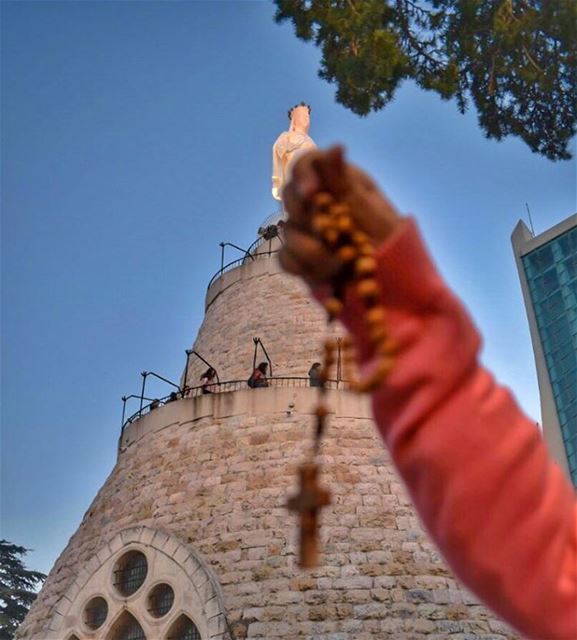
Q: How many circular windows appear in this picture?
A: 3